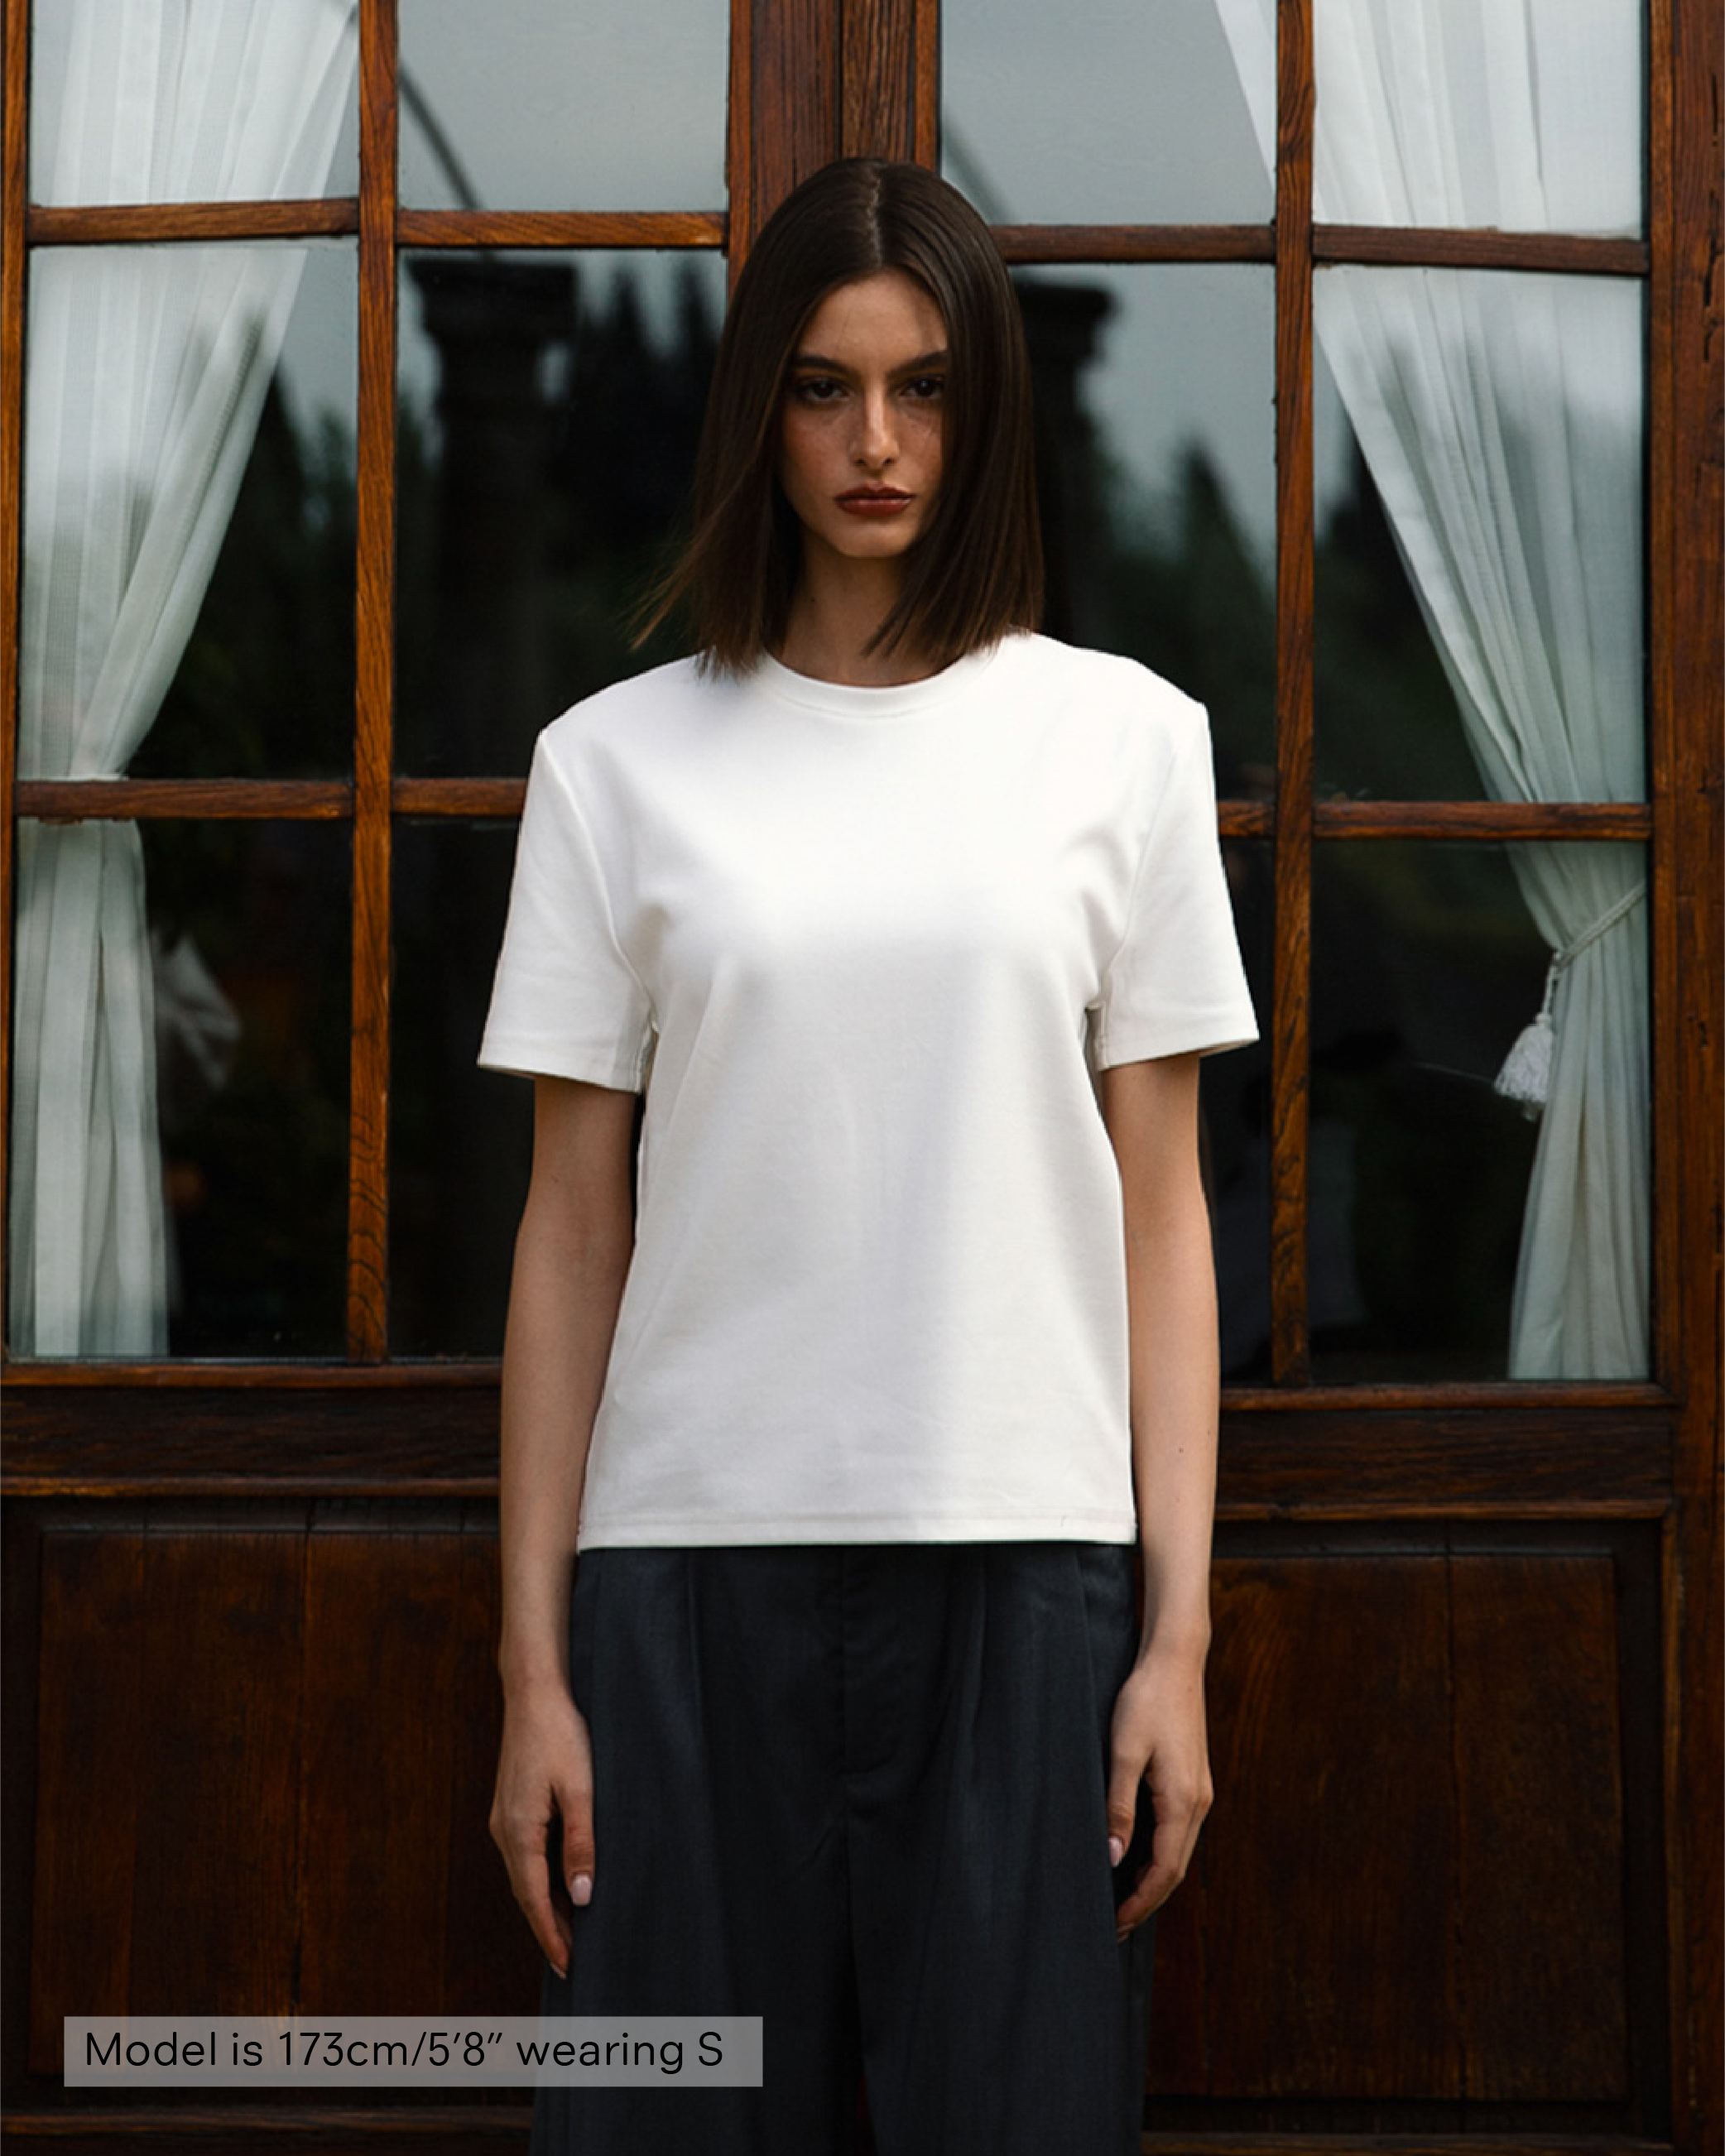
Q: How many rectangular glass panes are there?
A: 12